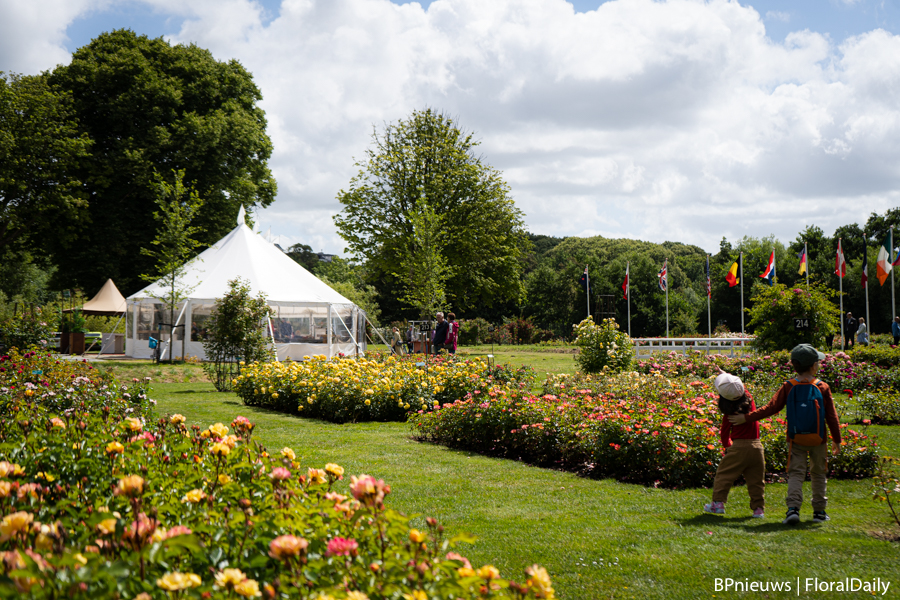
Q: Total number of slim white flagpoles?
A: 10